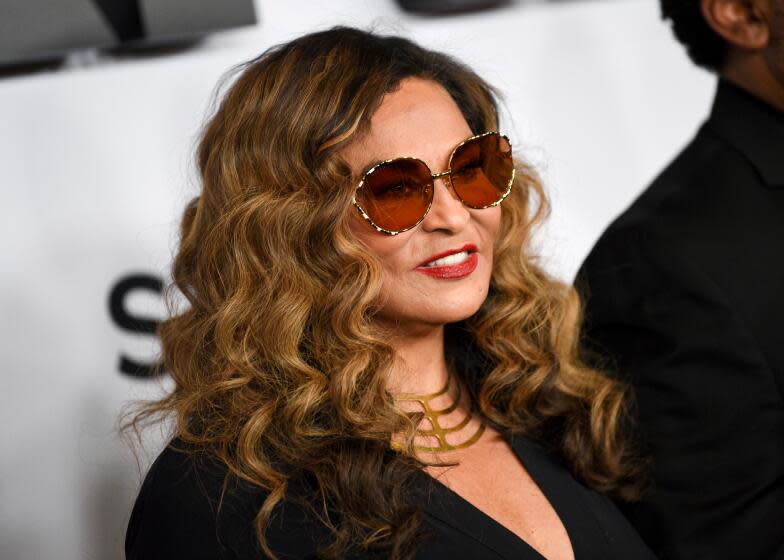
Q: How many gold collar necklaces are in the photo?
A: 1